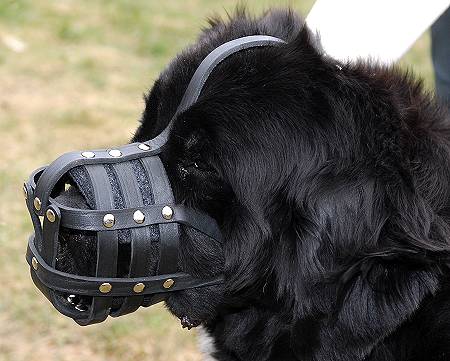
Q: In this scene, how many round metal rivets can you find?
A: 13